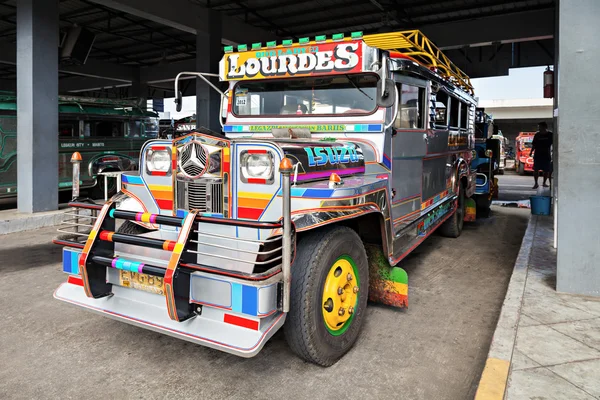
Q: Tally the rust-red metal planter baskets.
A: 0